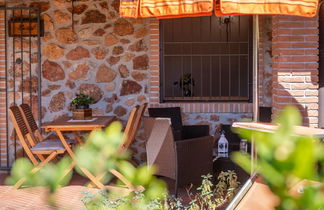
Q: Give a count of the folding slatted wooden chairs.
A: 4